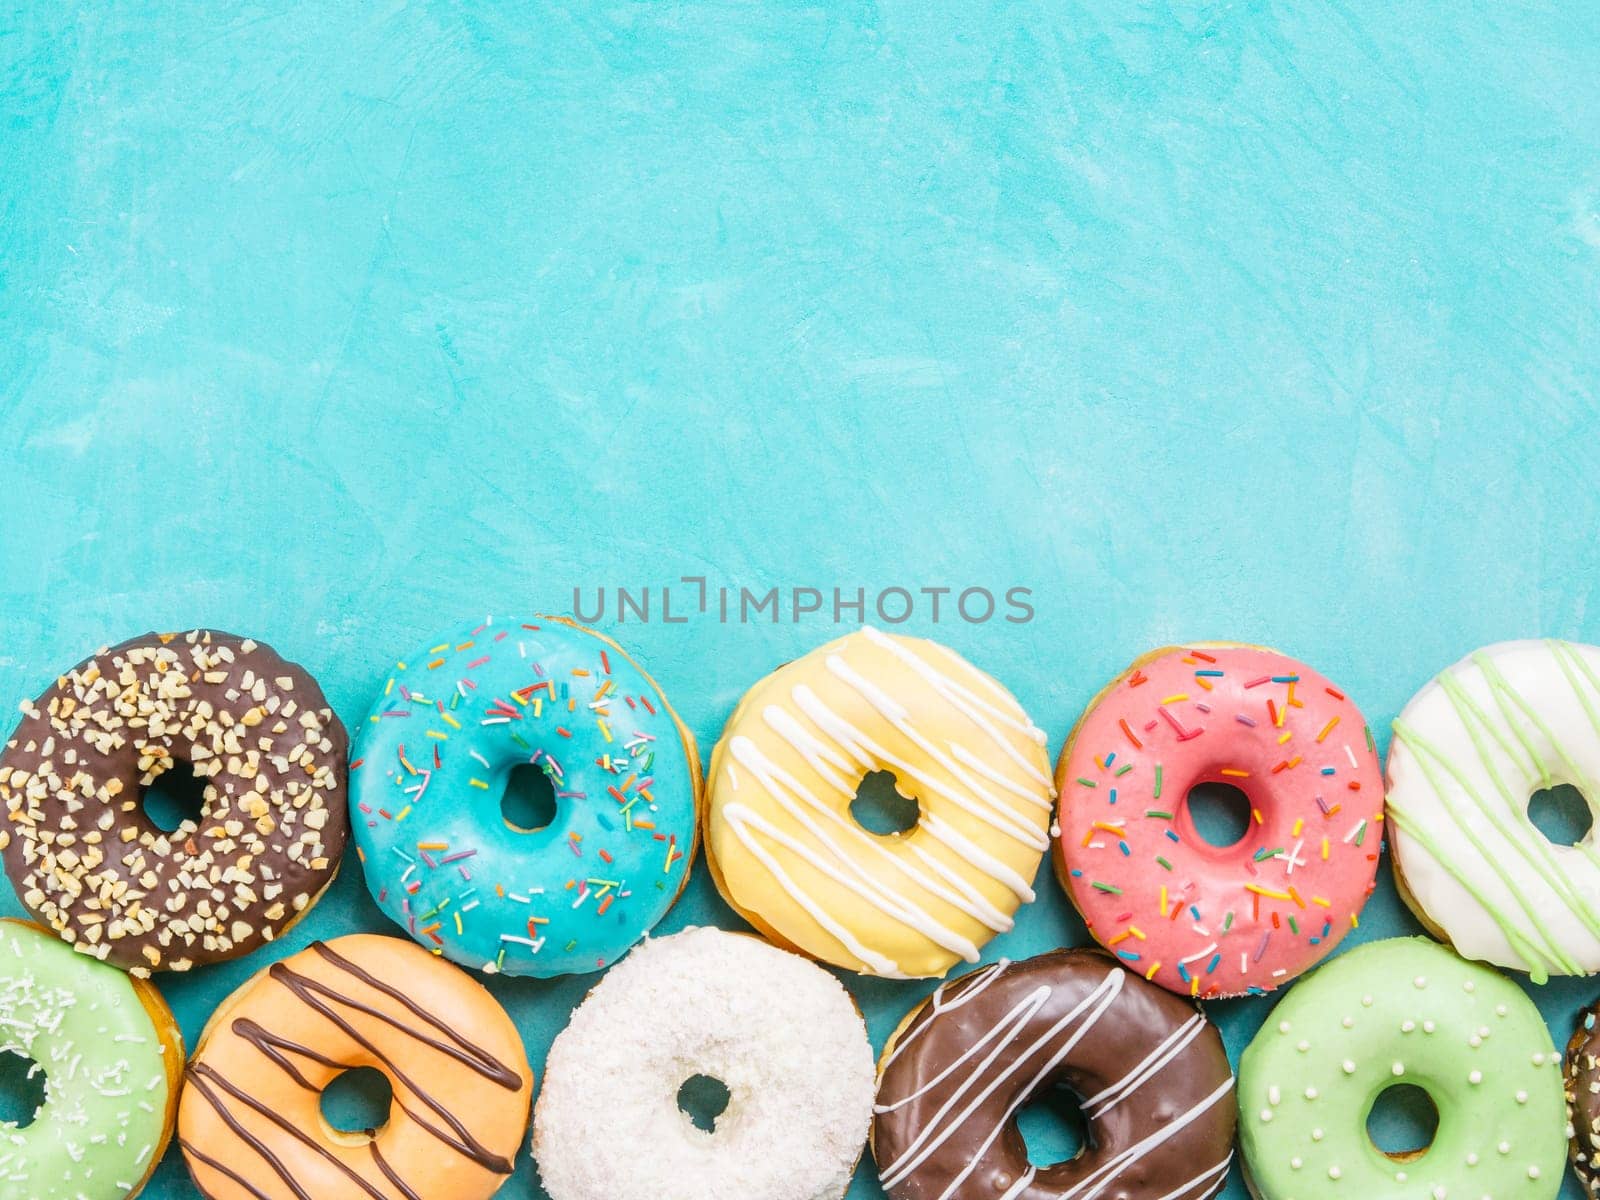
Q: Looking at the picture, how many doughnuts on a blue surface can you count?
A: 11